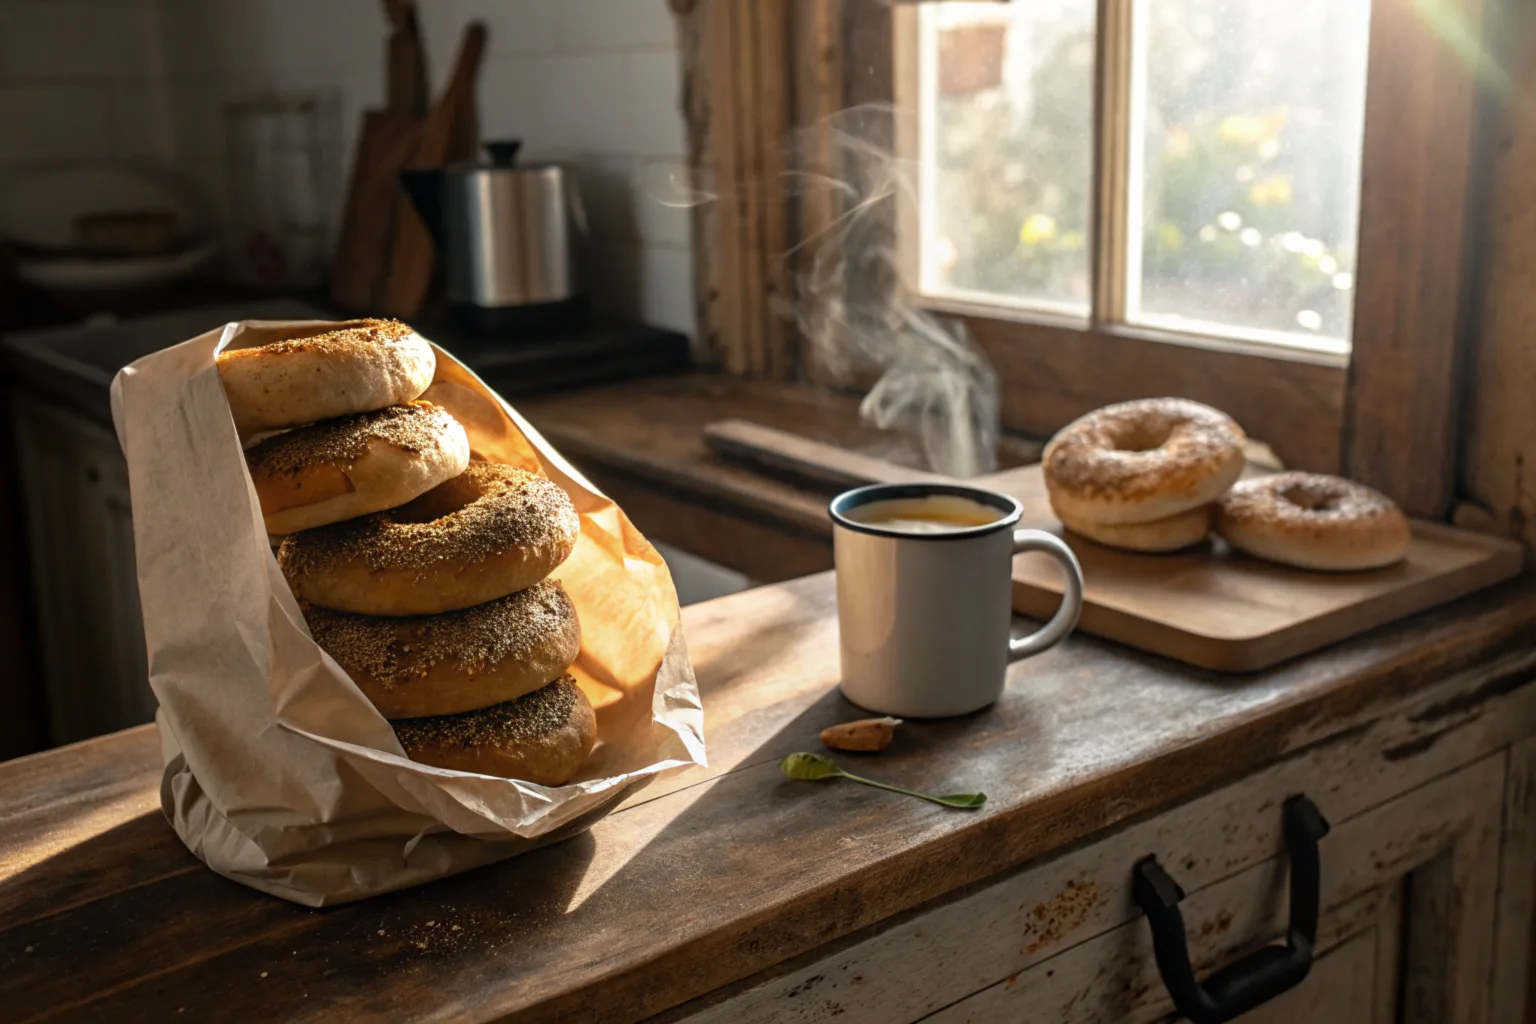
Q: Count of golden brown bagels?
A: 8